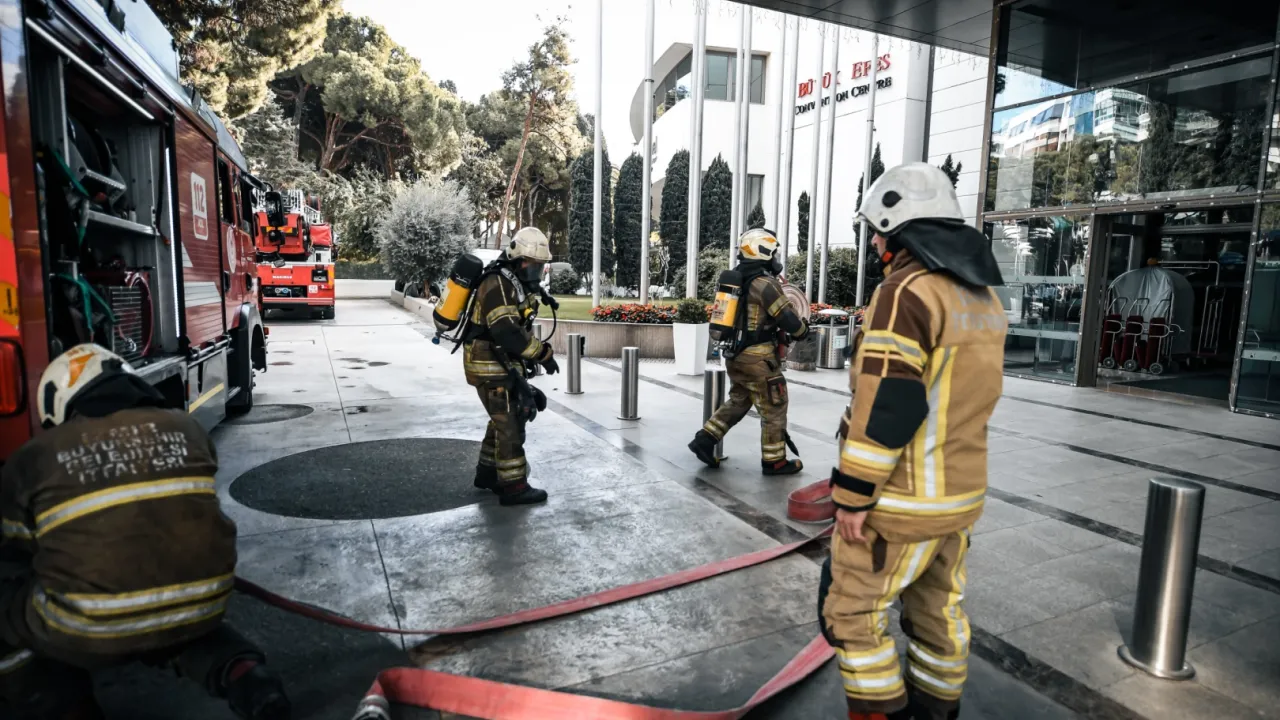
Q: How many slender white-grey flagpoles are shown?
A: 11